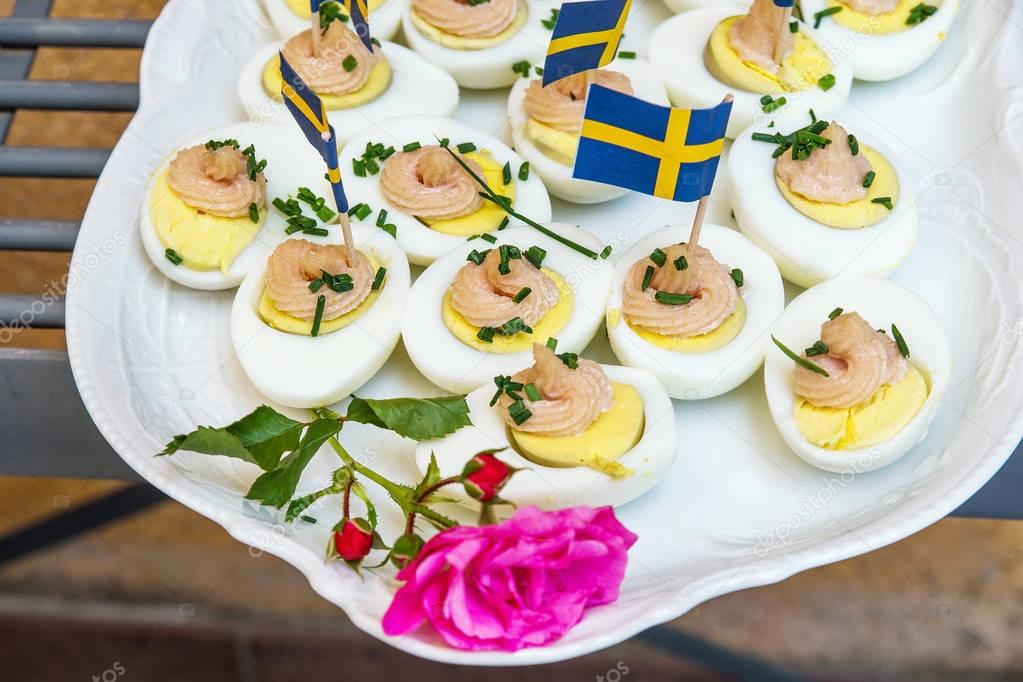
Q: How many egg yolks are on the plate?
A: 14